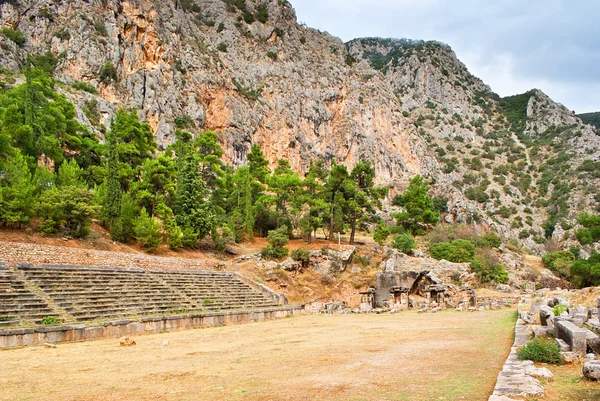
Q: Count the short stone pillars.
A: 4